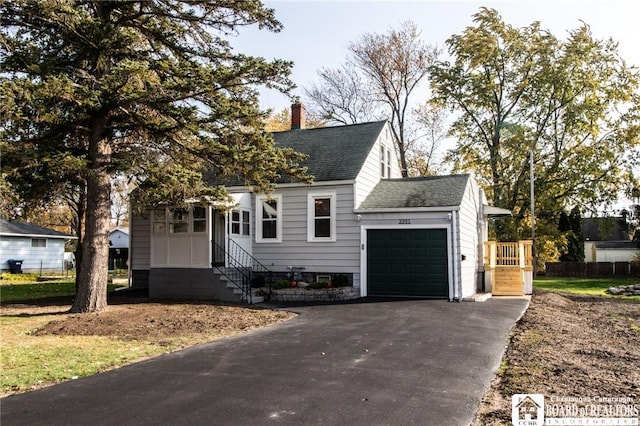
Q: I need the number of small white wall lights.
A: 2